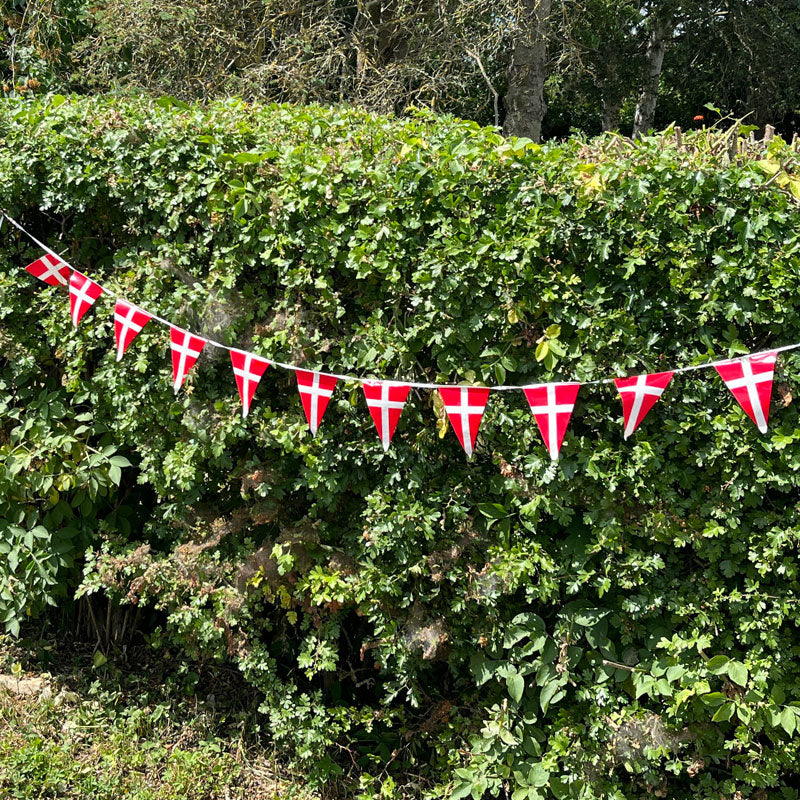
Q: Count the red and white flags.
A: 11